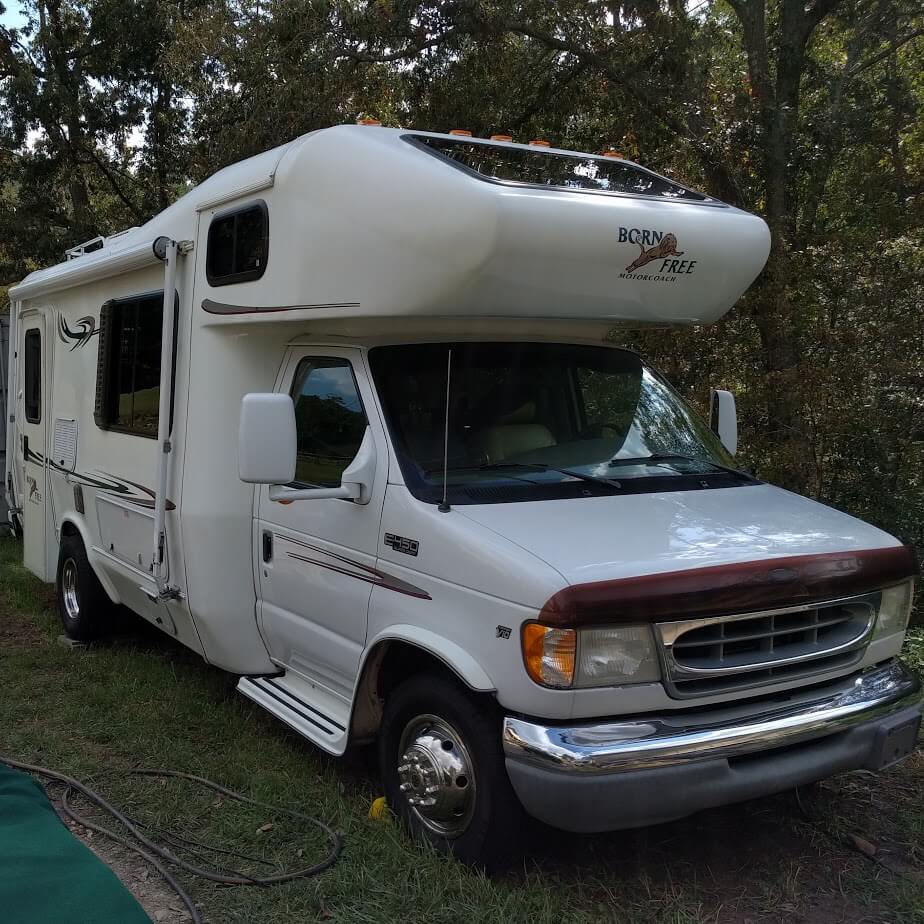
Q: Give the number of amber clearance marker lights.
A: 5